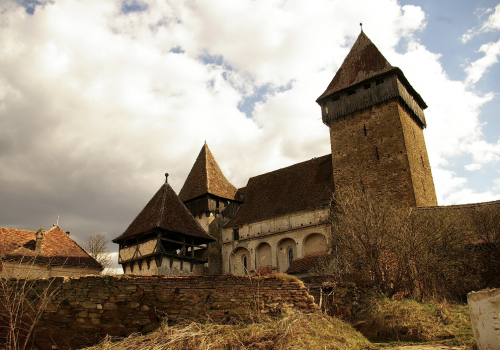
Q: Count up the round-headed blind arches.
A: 4